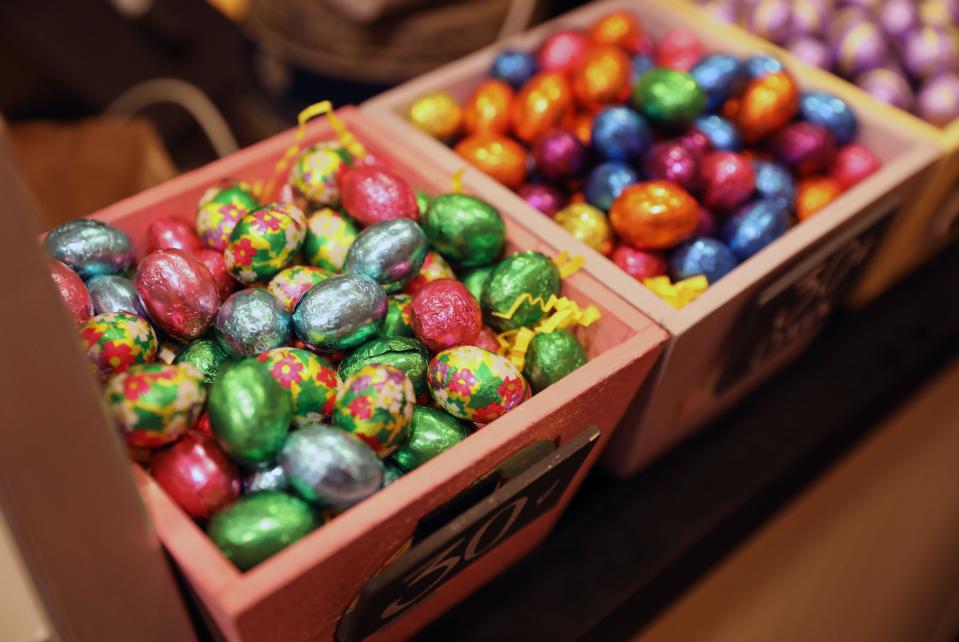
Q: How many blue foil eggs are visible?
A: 11